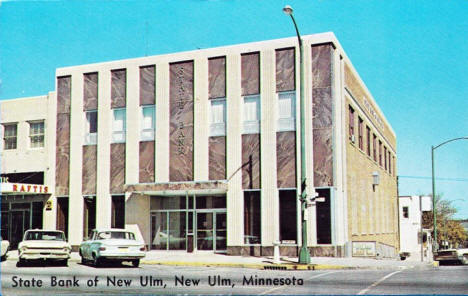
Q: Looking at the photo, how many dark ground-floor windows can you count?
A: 6